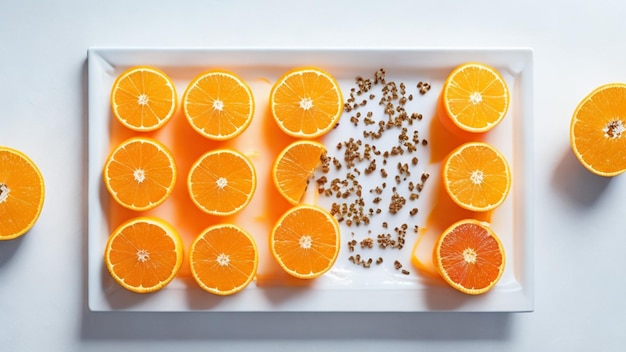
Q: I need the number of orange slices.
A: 14